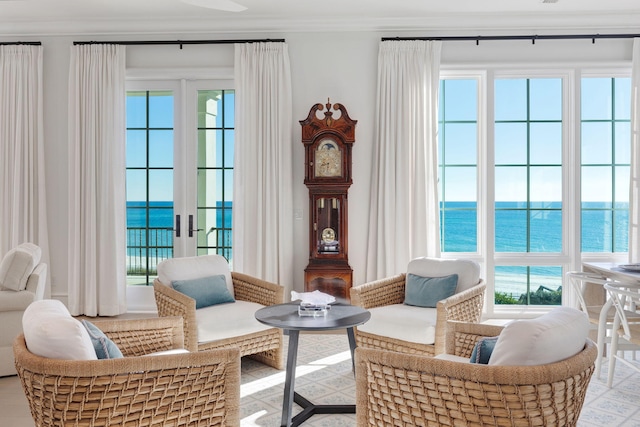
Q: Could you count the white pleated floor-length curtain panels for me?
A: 5